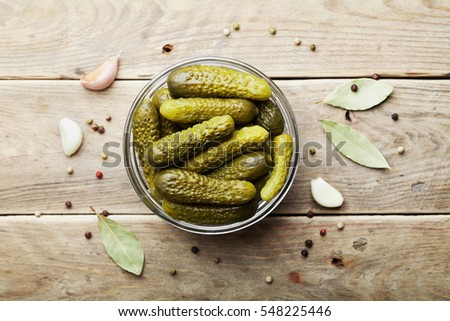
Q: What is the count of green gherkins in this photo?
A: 11